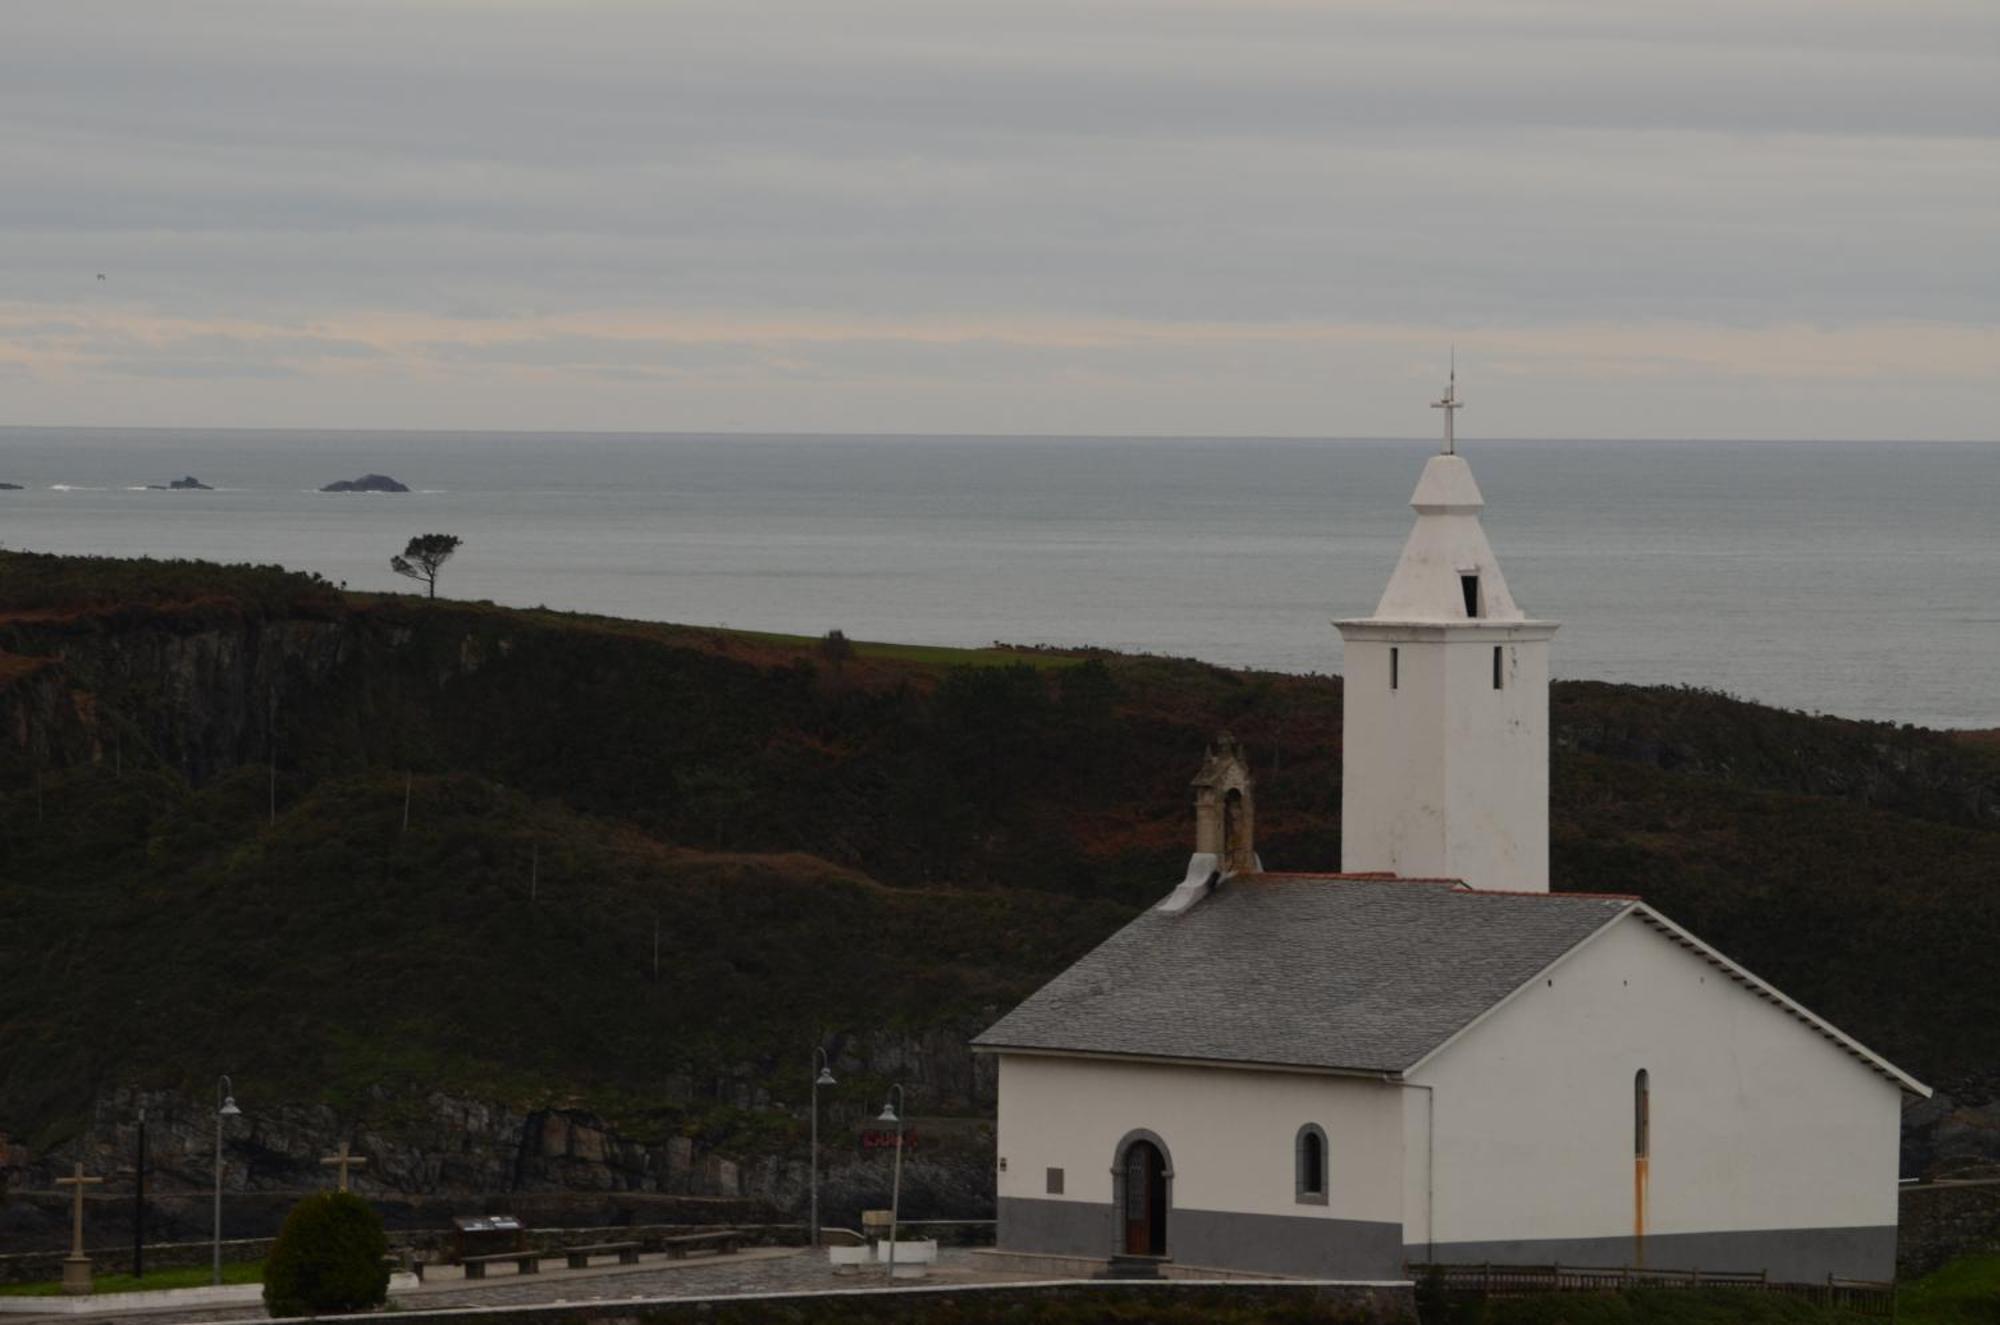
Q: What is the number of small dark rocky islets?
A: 3